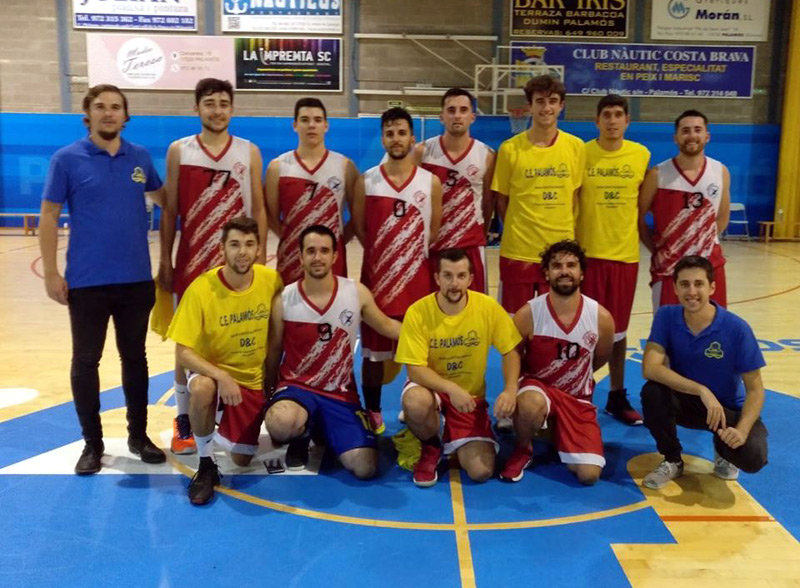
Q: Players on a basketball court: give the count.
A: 11